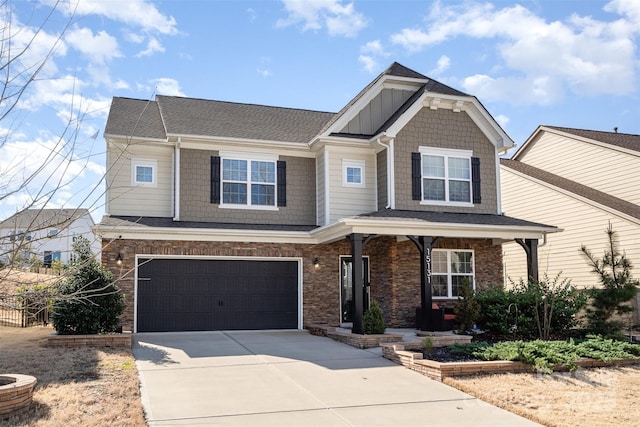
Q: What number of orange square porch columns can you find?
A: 0